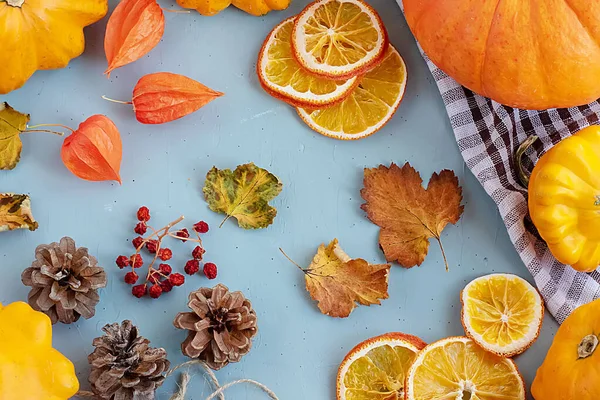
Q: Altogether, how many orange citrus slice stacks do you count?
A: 2